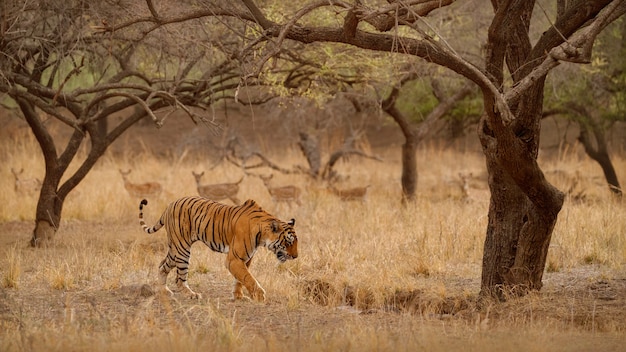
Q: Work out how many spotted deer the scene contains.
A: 6